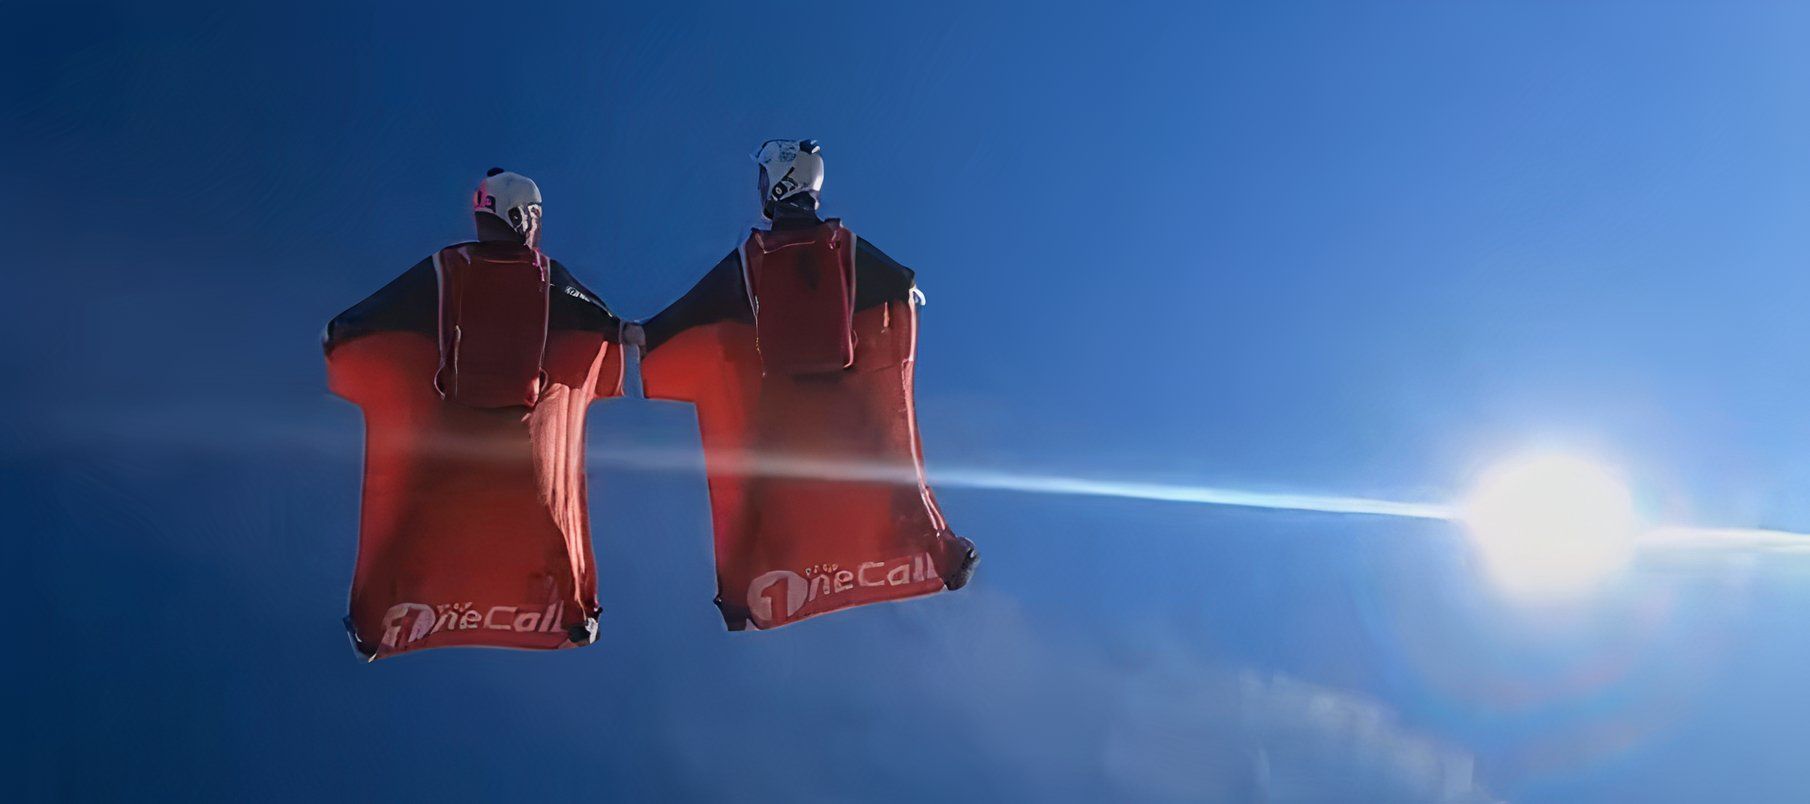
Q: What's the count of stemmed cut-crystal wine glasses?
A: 0